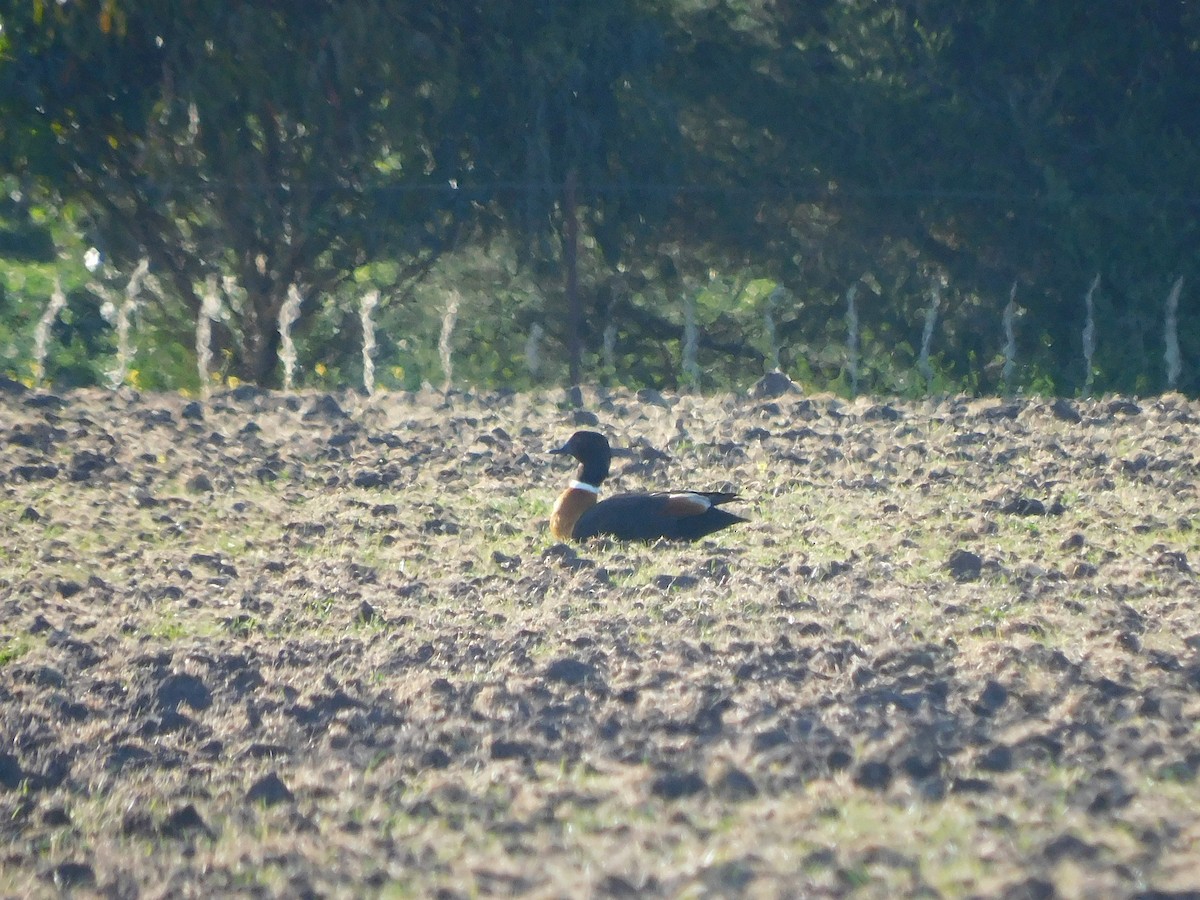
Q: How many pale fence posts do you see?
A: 15